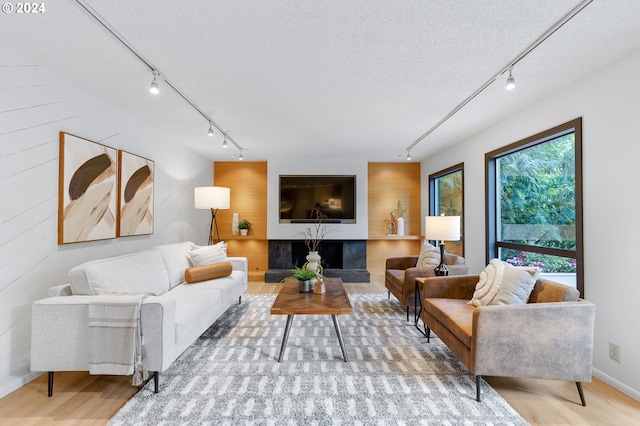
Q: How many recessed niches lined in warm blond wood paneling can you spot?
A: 2